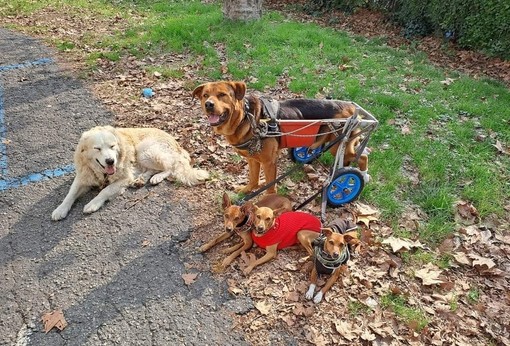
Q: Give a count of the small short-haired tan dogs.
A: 3